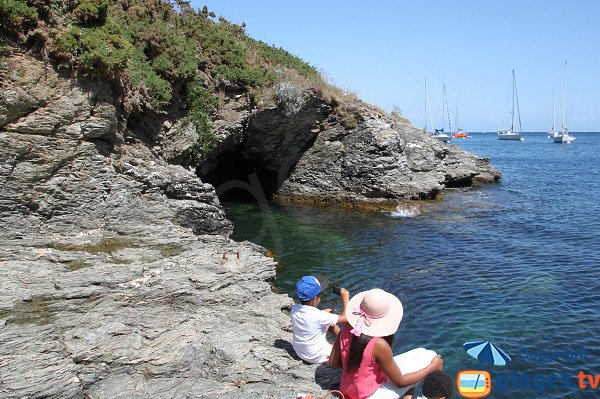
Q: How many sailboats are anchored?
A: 6